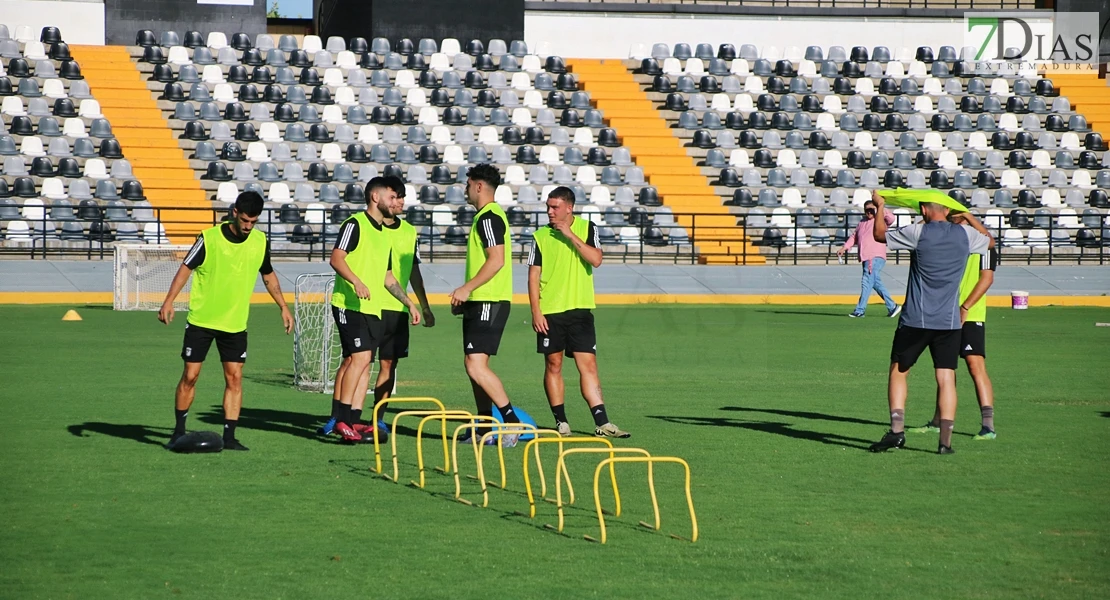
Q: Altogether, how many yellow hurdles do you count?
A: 8